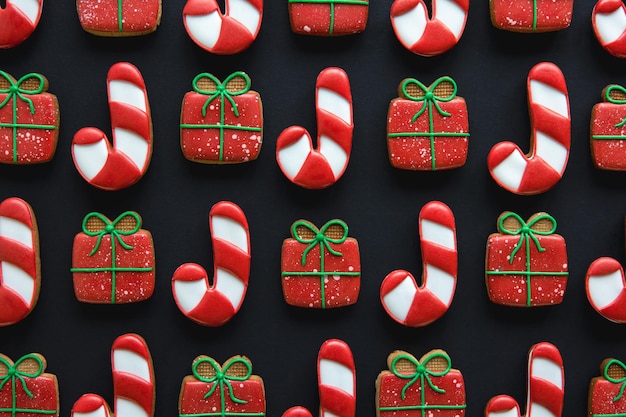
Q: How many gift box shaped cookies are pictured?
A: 14